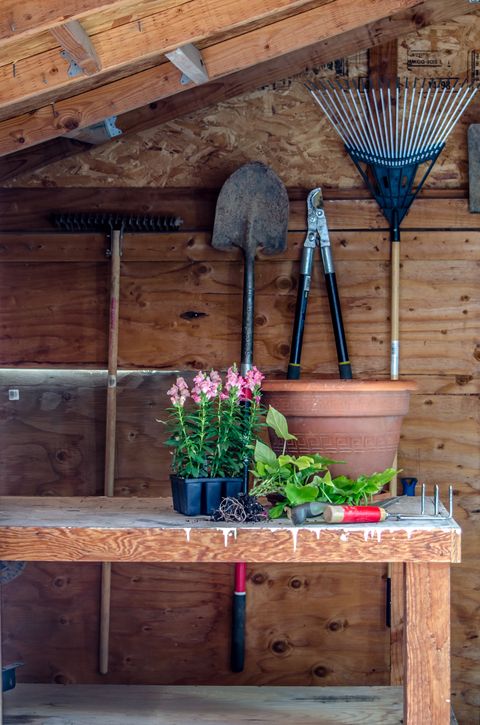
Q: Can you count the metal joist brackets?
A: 3